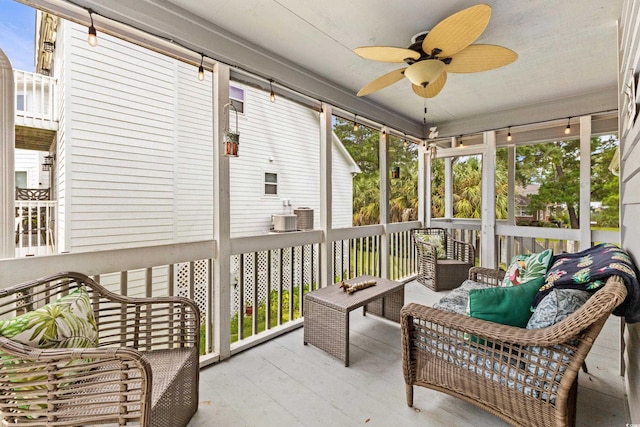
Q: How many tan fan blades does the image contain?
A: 5